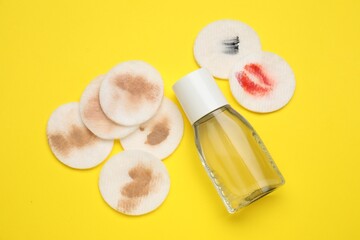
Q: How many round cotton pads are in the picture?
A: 7